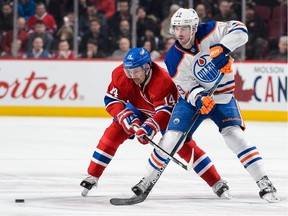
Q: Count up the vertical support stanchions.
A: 5